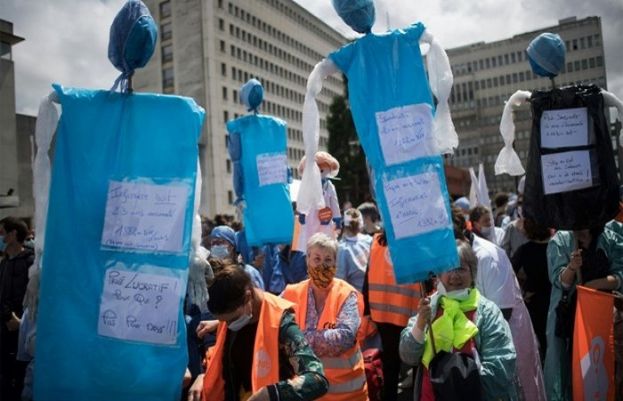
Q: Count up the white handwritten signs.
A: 7